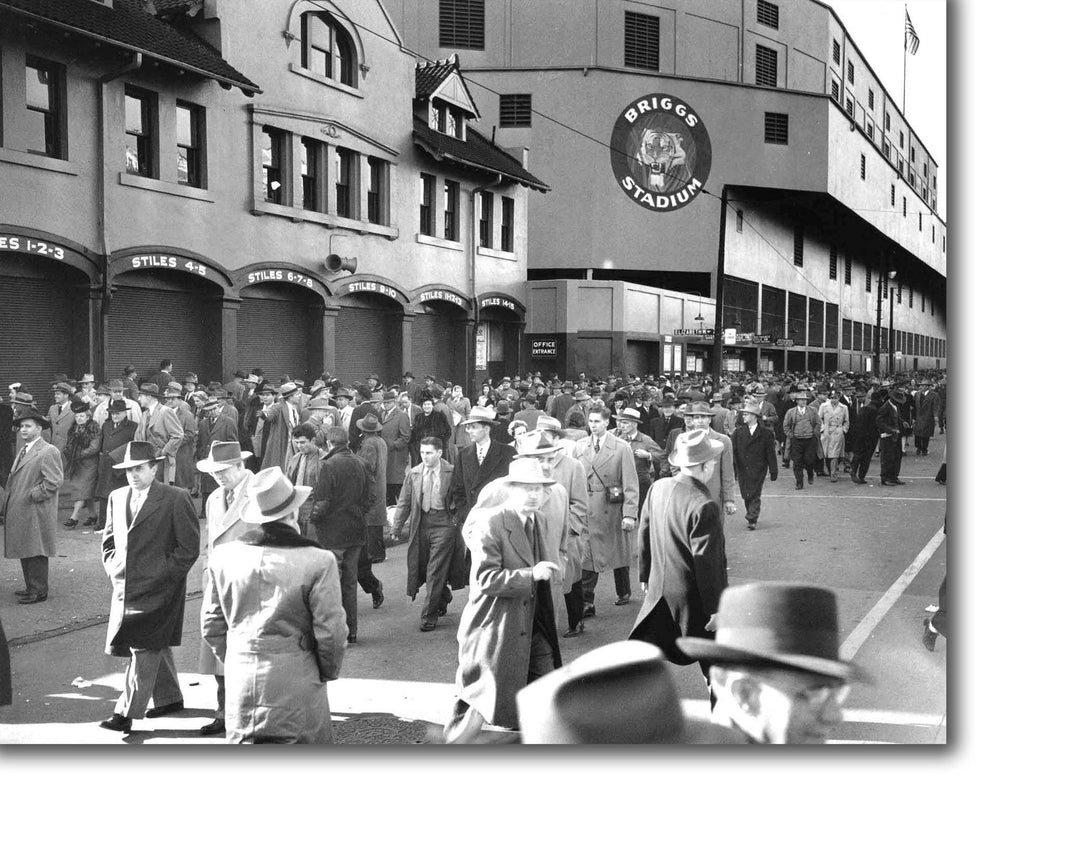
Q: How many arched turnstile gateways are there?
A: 6